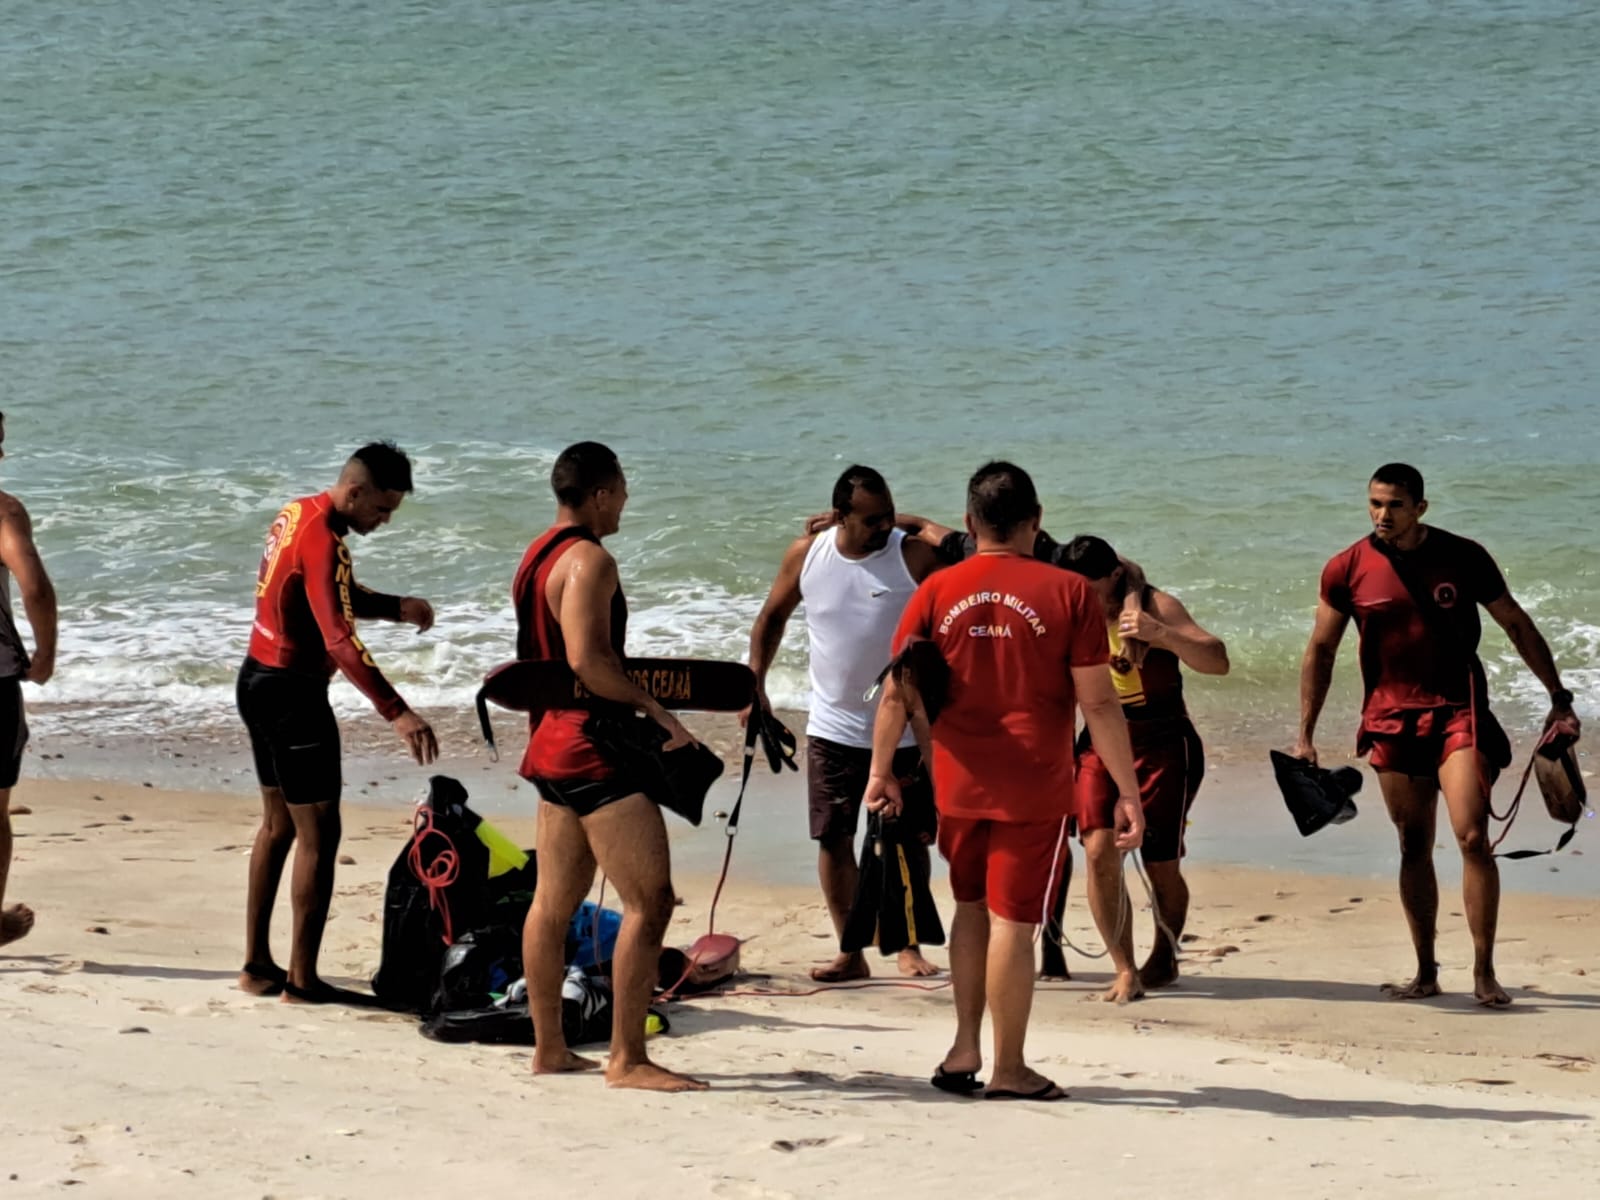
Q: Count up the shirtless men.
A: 0